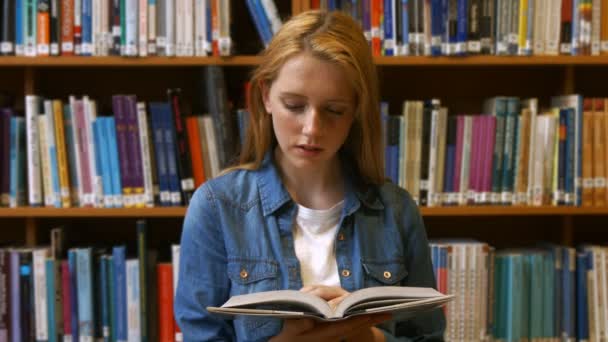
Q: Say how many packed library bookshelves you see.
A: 3